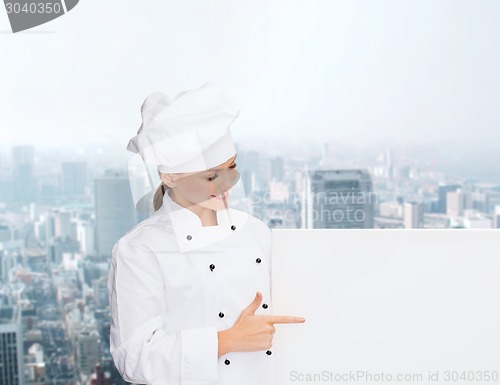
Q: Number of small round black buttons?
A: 8